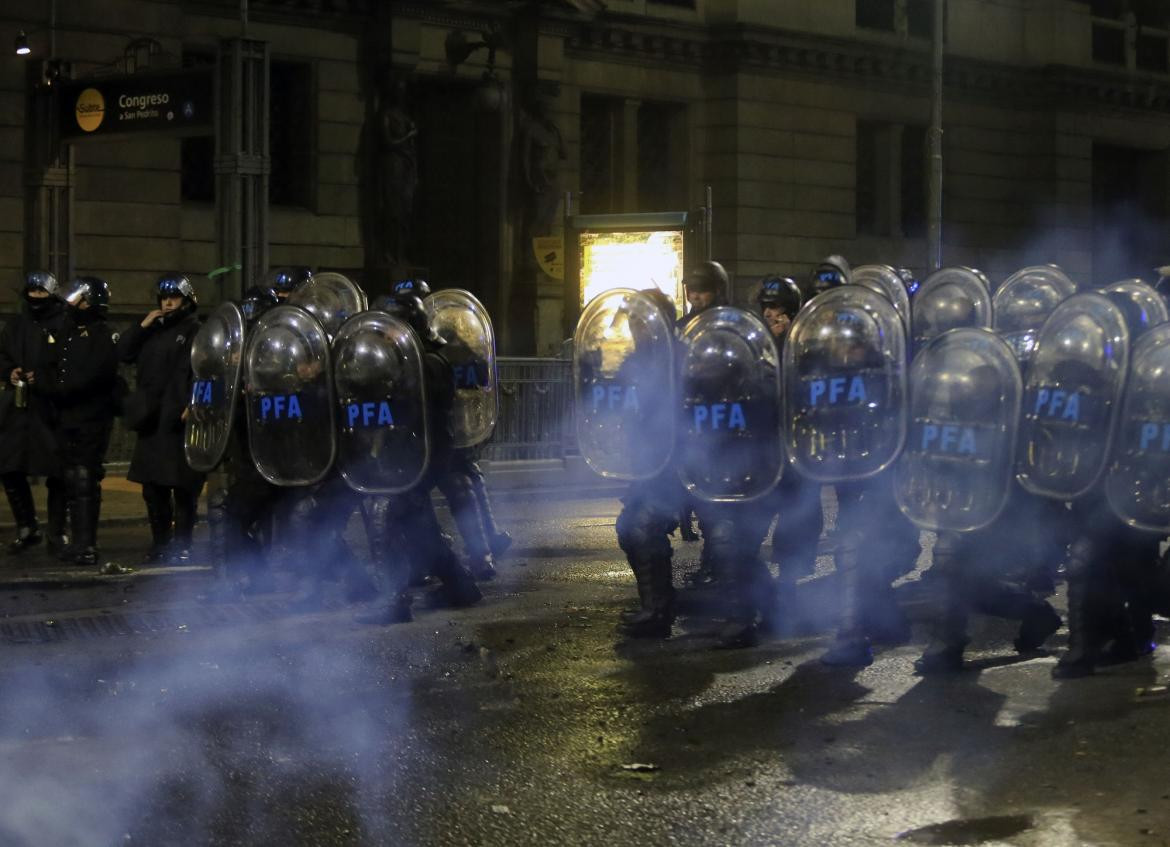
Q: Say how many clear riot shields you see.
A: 15